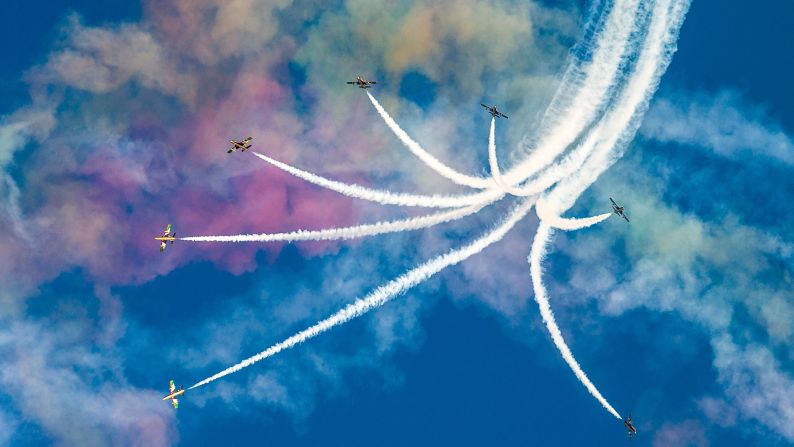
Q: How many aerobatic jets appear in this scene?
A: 7